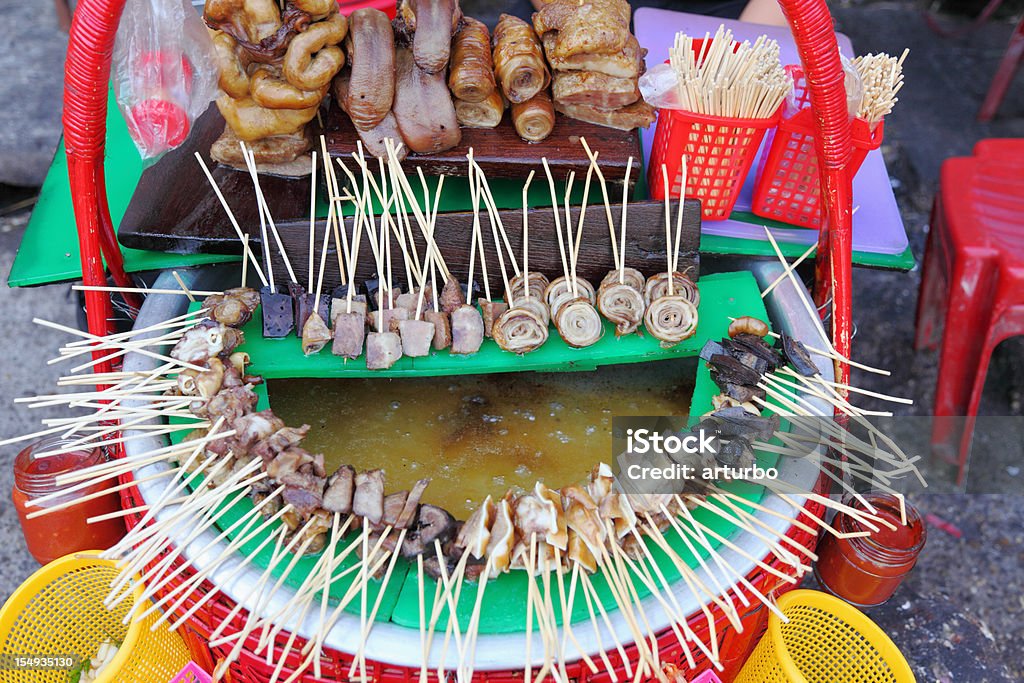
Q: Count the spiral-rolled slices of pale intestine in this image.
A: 10